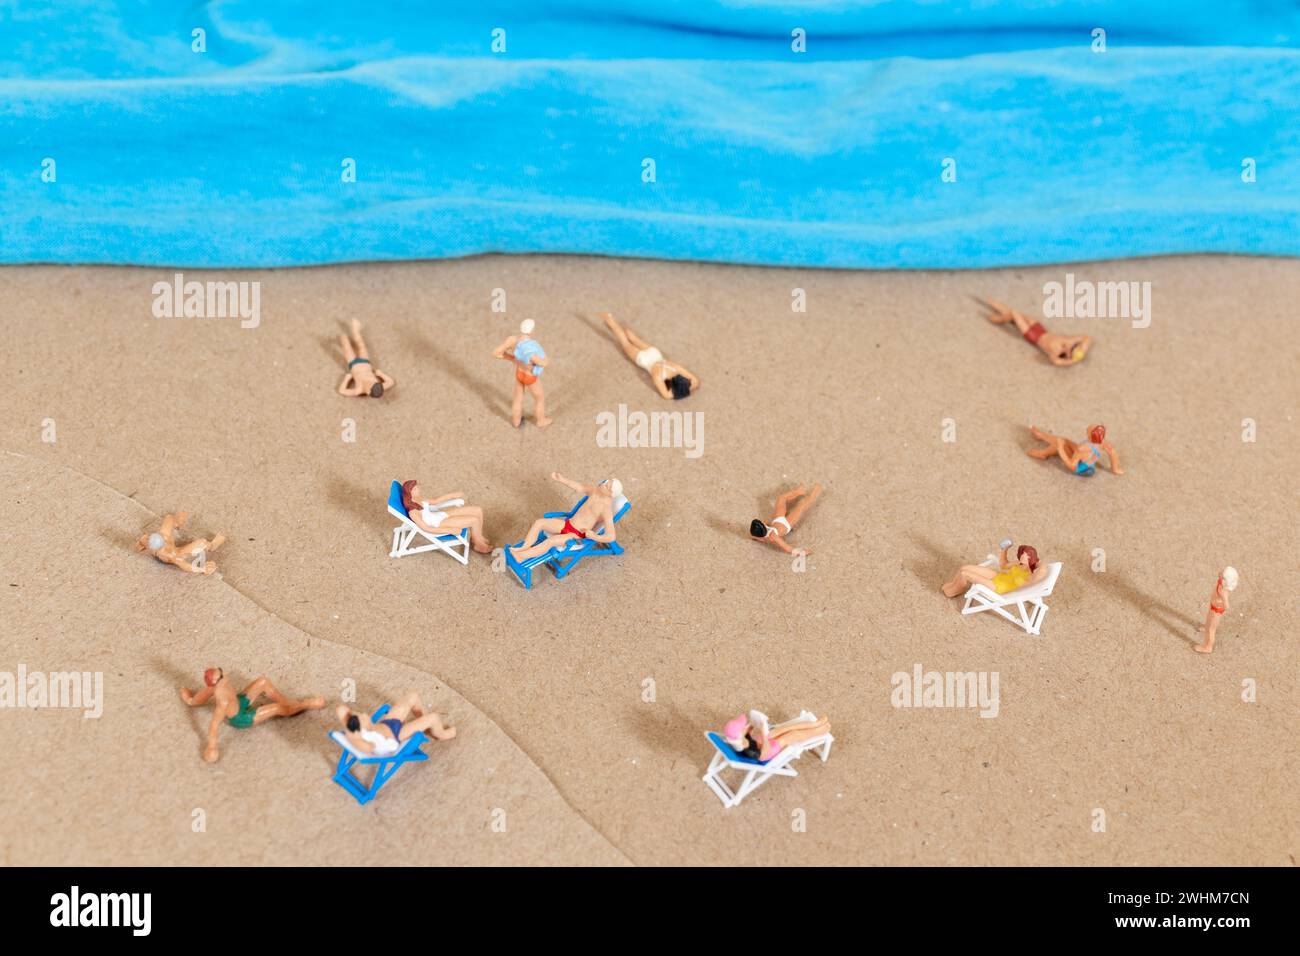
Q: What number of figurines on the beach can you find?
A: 14